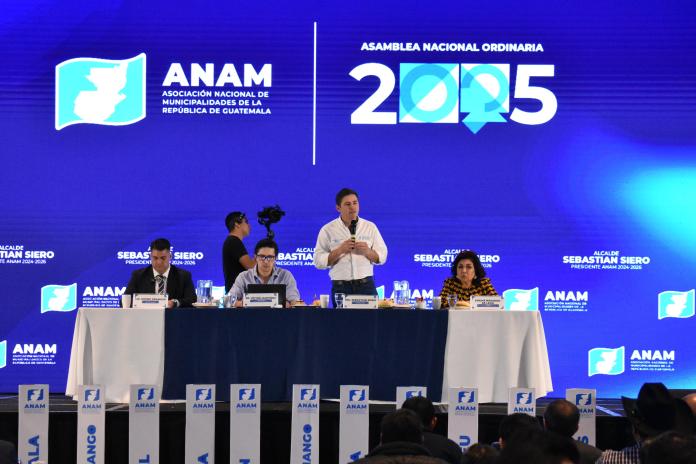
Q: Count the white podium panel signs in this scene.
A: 11